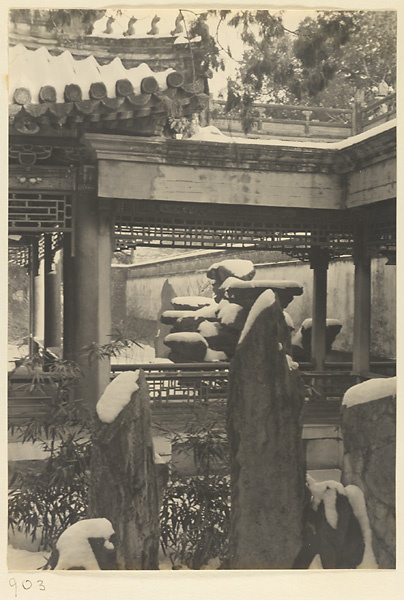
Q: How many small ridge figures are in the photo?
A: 4